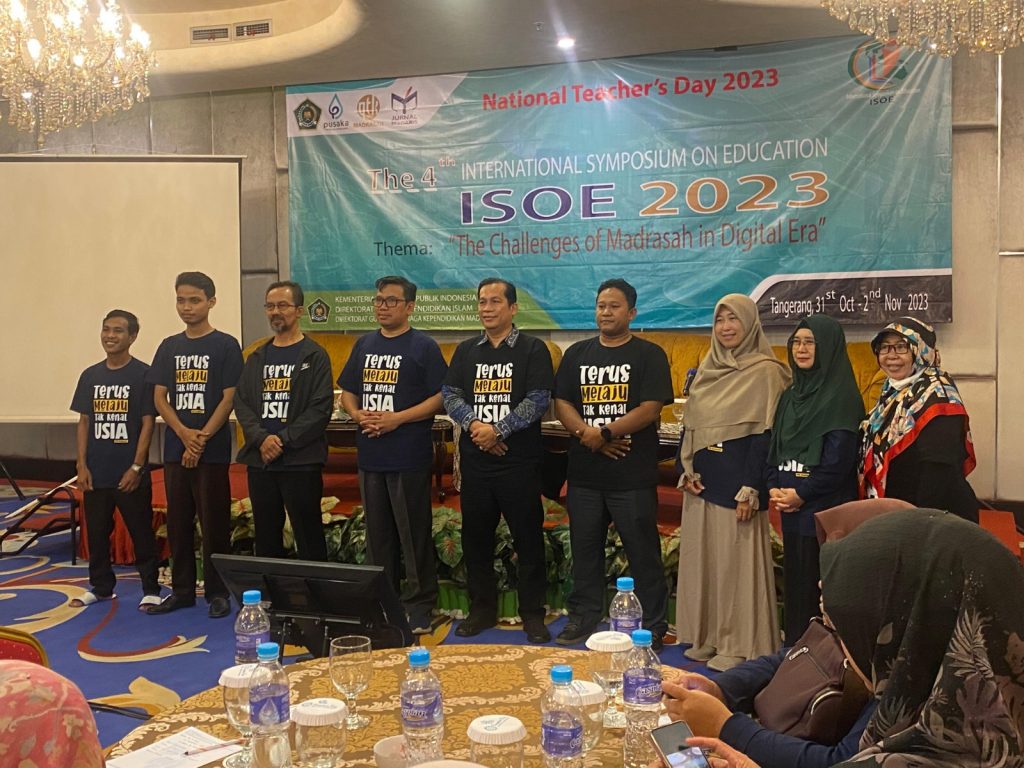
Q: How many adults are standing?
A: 9